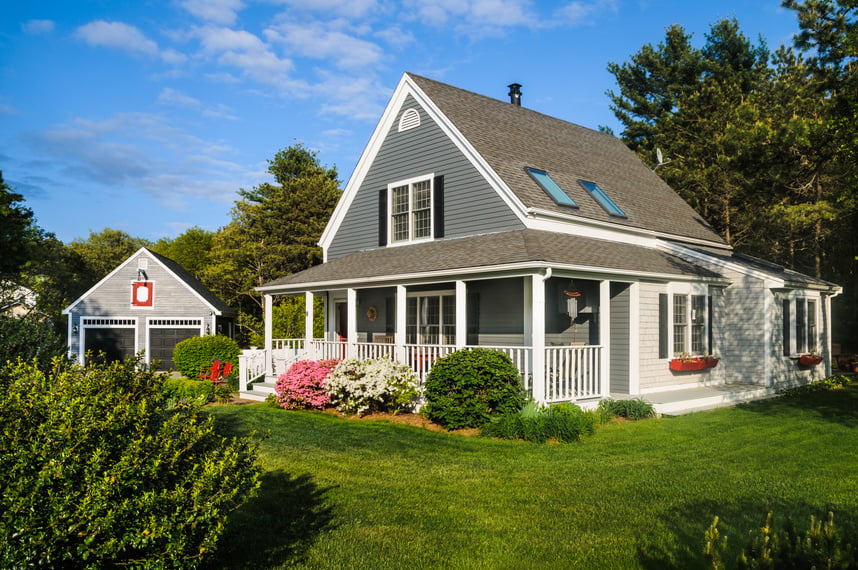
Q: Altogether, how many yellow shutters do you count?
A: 0